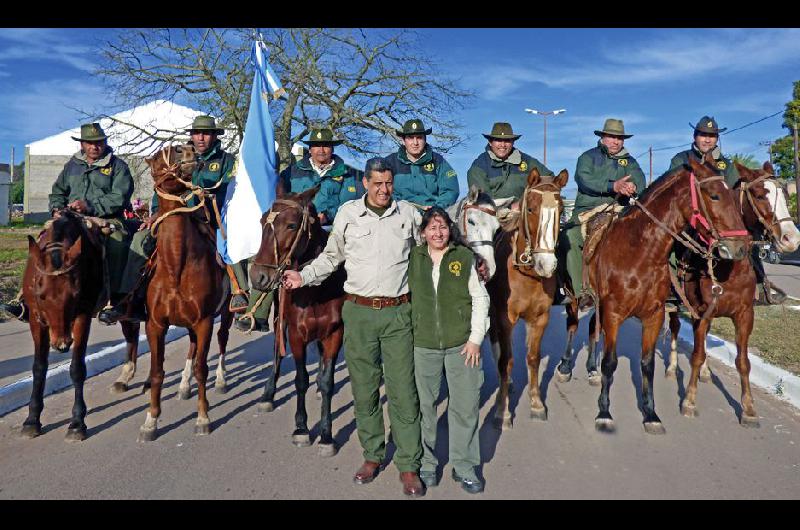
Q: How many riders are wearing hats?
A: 7